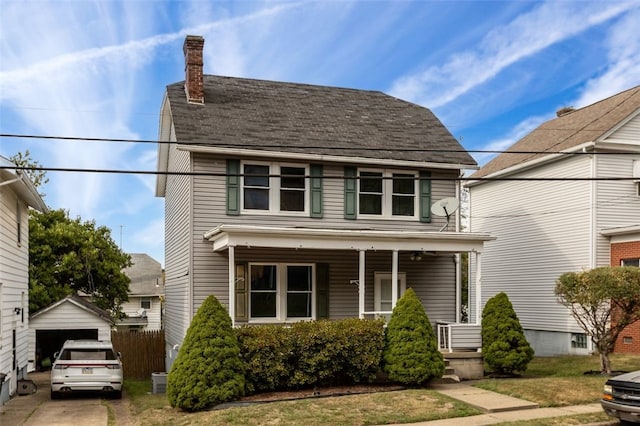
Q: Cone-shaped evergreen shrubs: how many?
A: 3